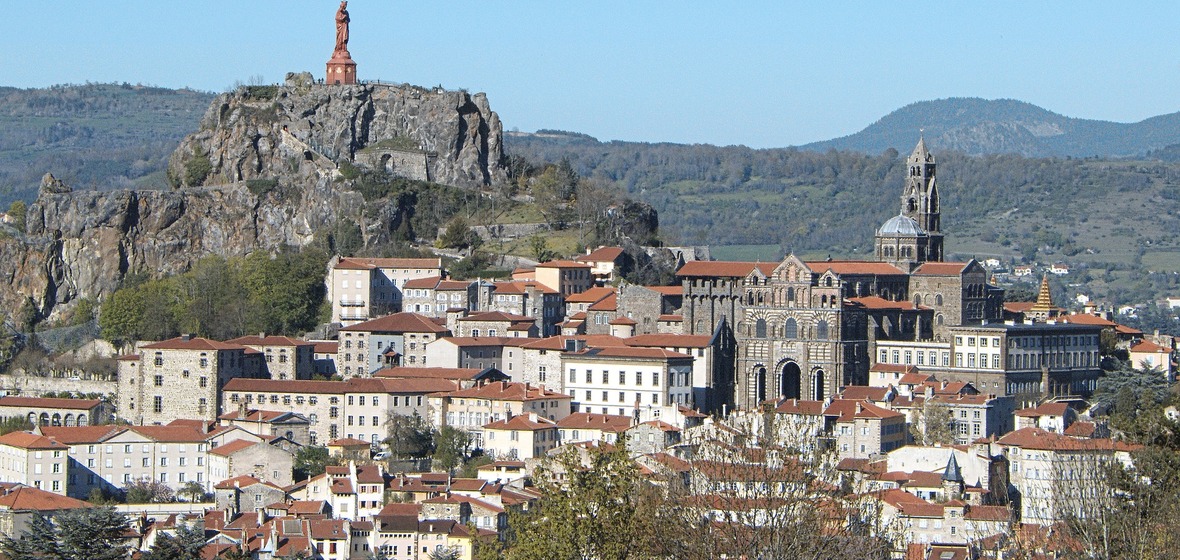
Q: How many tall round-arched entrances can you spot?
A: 3